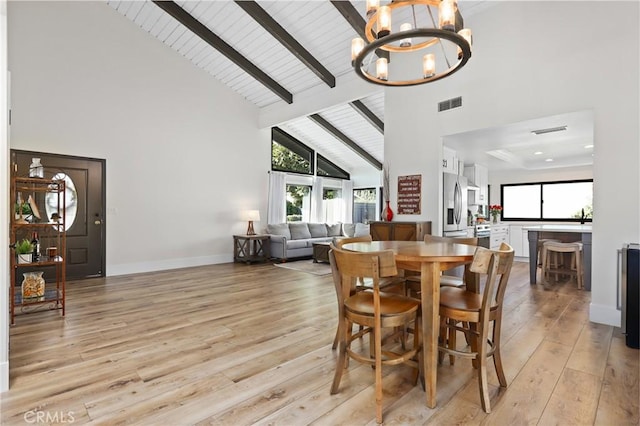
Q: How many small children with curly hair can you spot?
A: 0